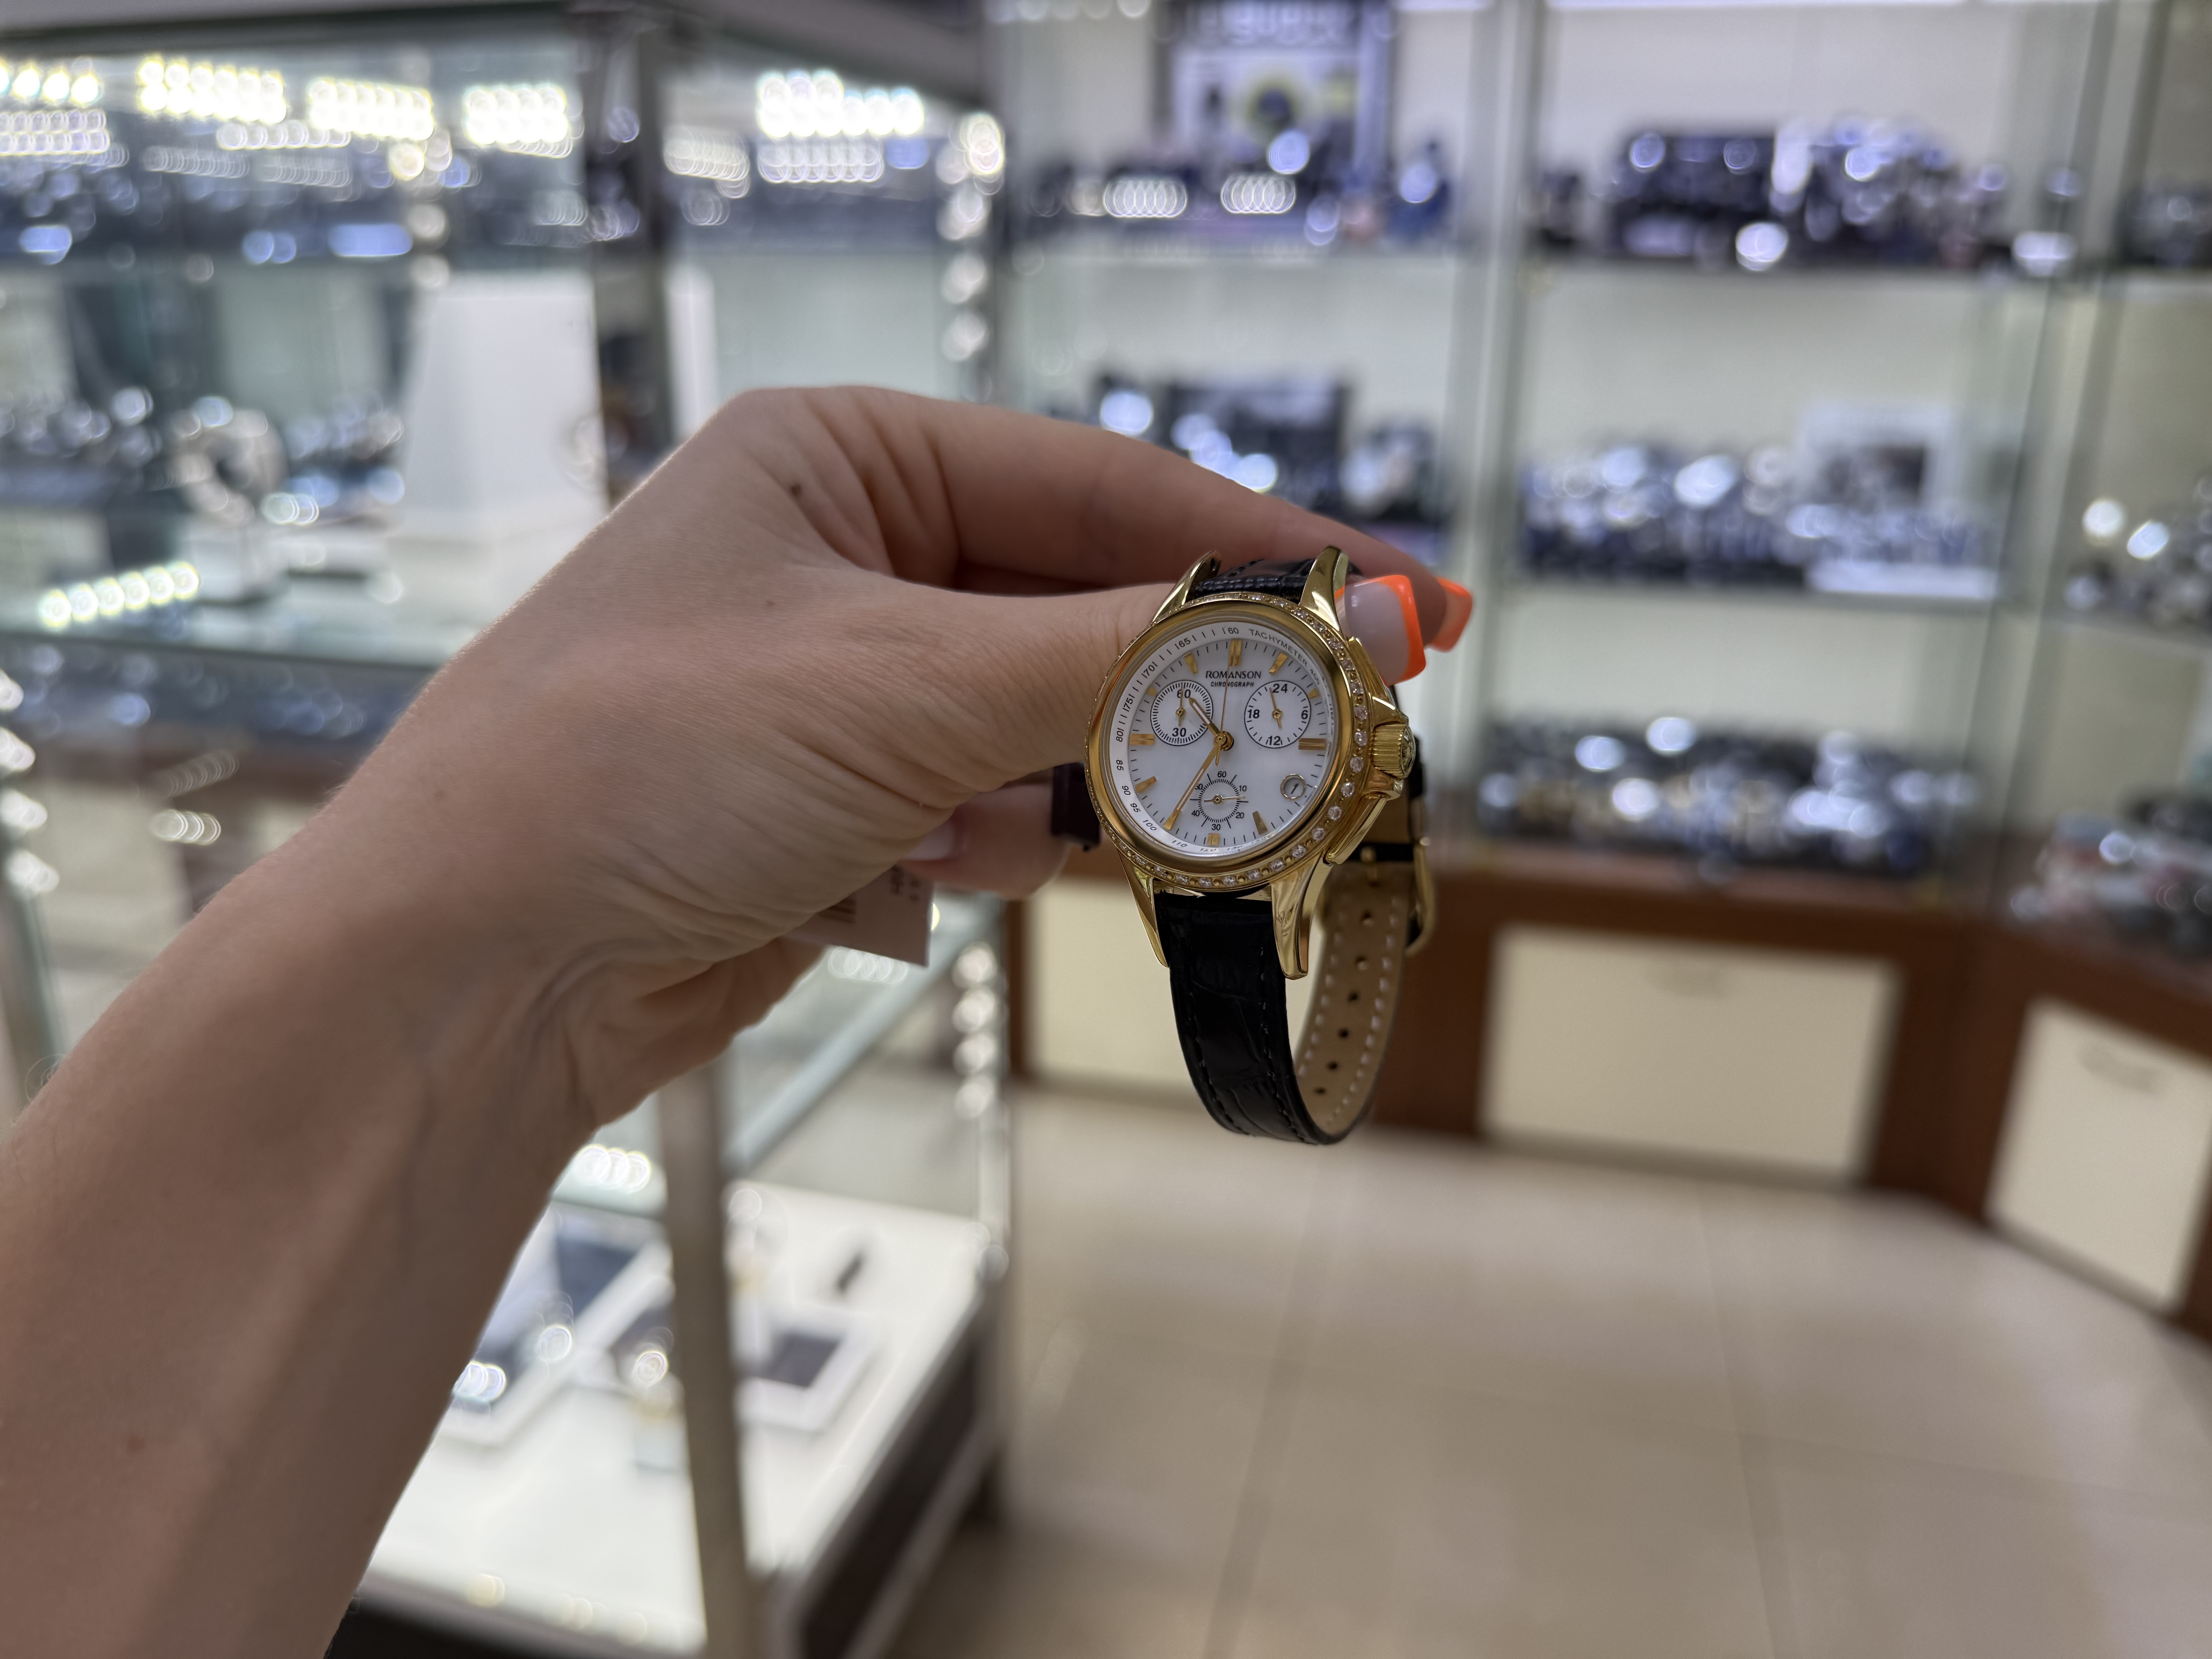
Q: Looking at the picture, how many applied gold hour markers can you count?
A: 11